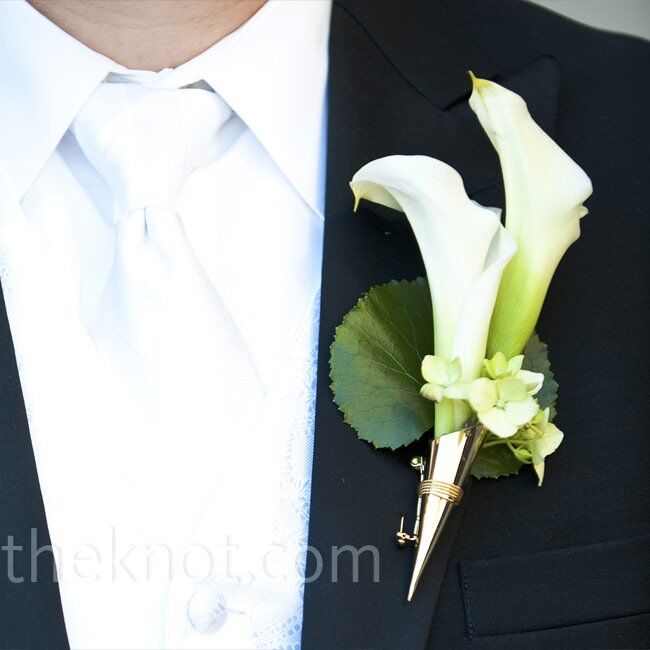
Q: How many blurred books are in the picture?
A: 0